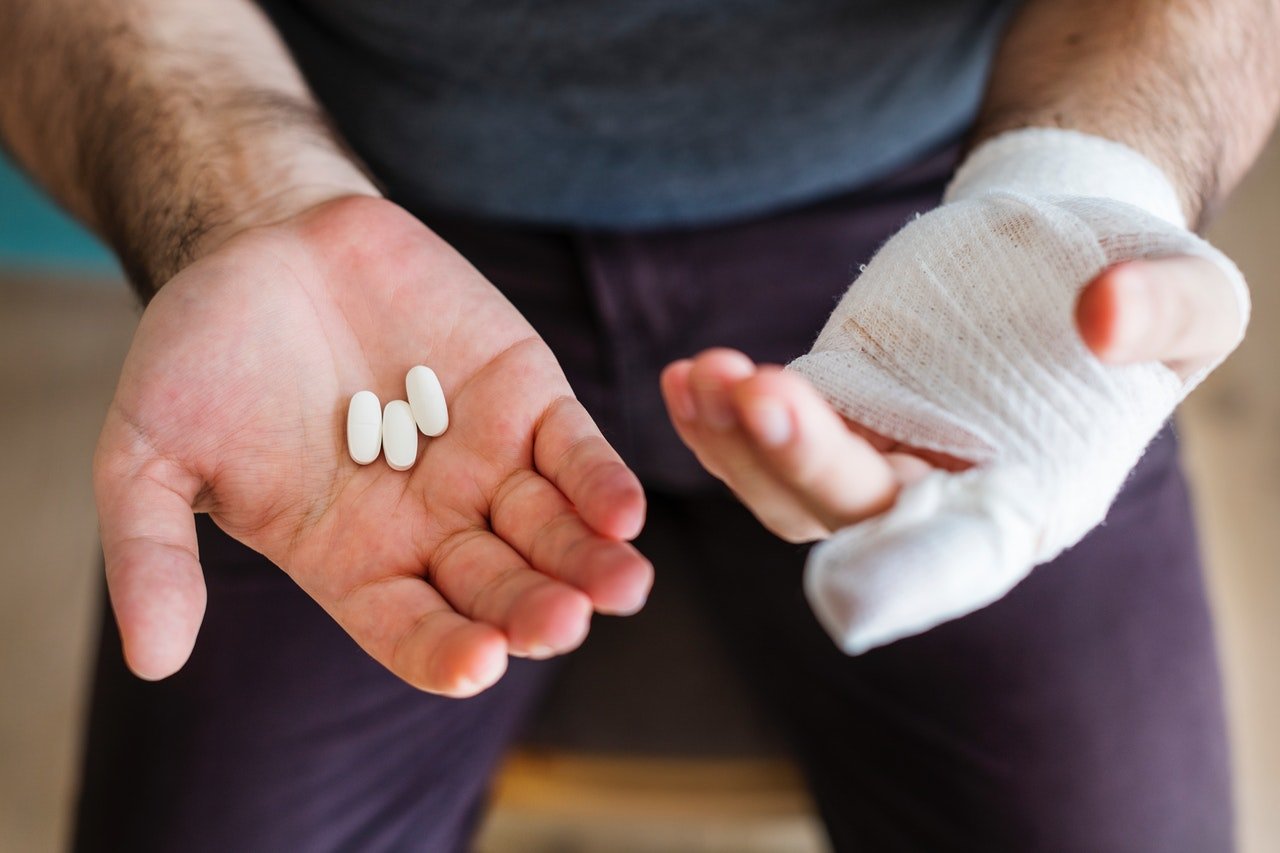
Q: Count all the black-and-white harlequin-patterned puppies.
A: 0